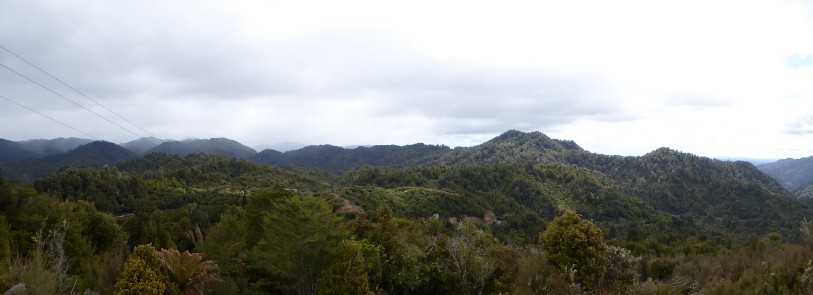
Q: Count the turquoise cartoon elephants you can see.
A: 0